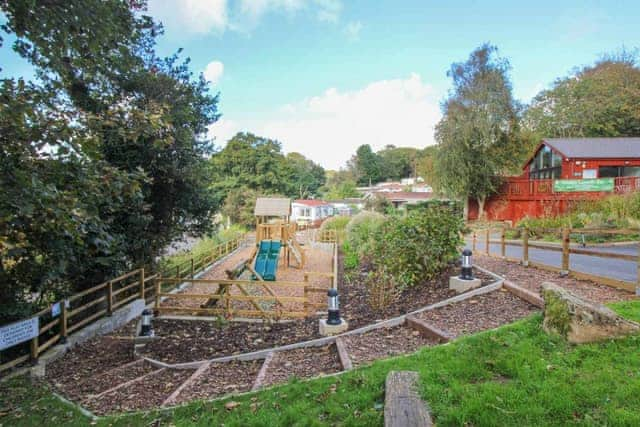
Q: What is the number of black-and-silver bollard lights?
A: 3